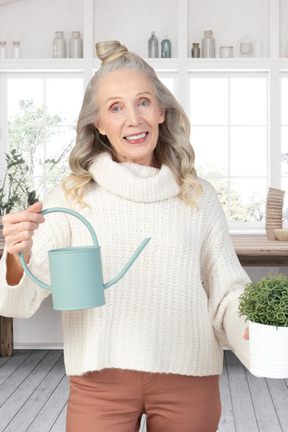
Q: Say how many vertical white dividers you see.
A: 3